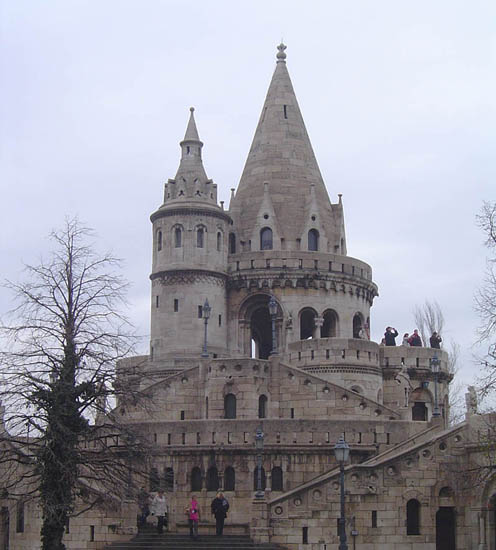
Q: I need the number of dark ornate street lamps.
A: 5